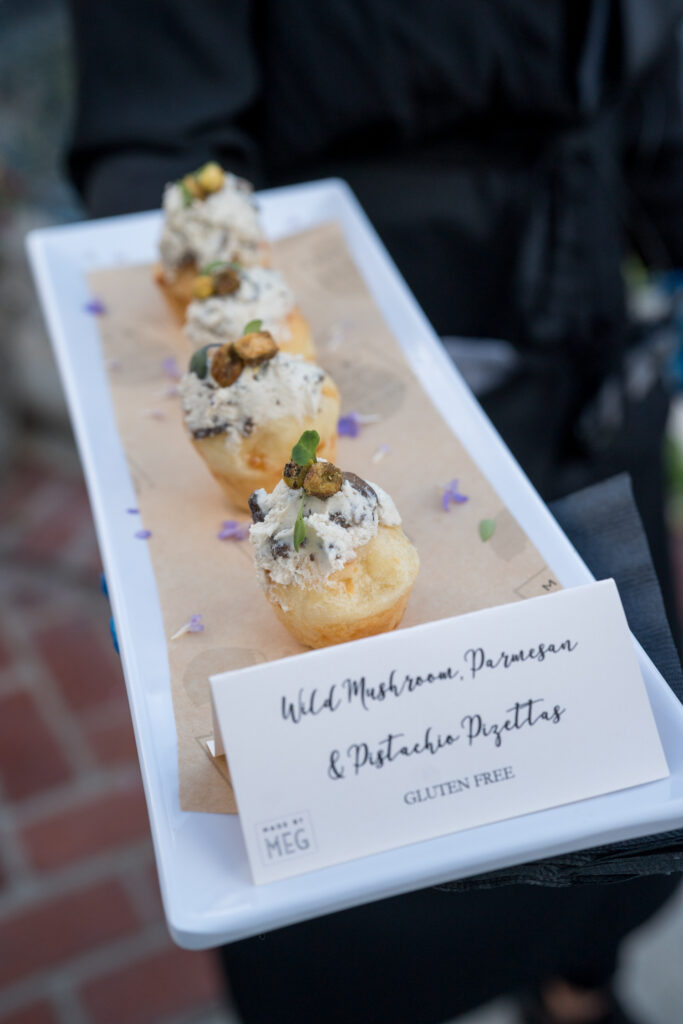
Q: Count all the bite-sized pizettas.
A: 4